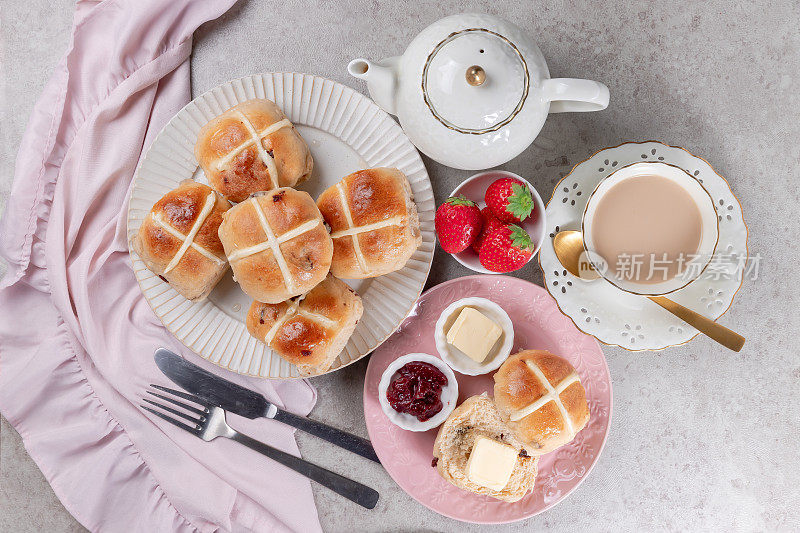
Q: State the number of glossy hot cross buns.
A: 6